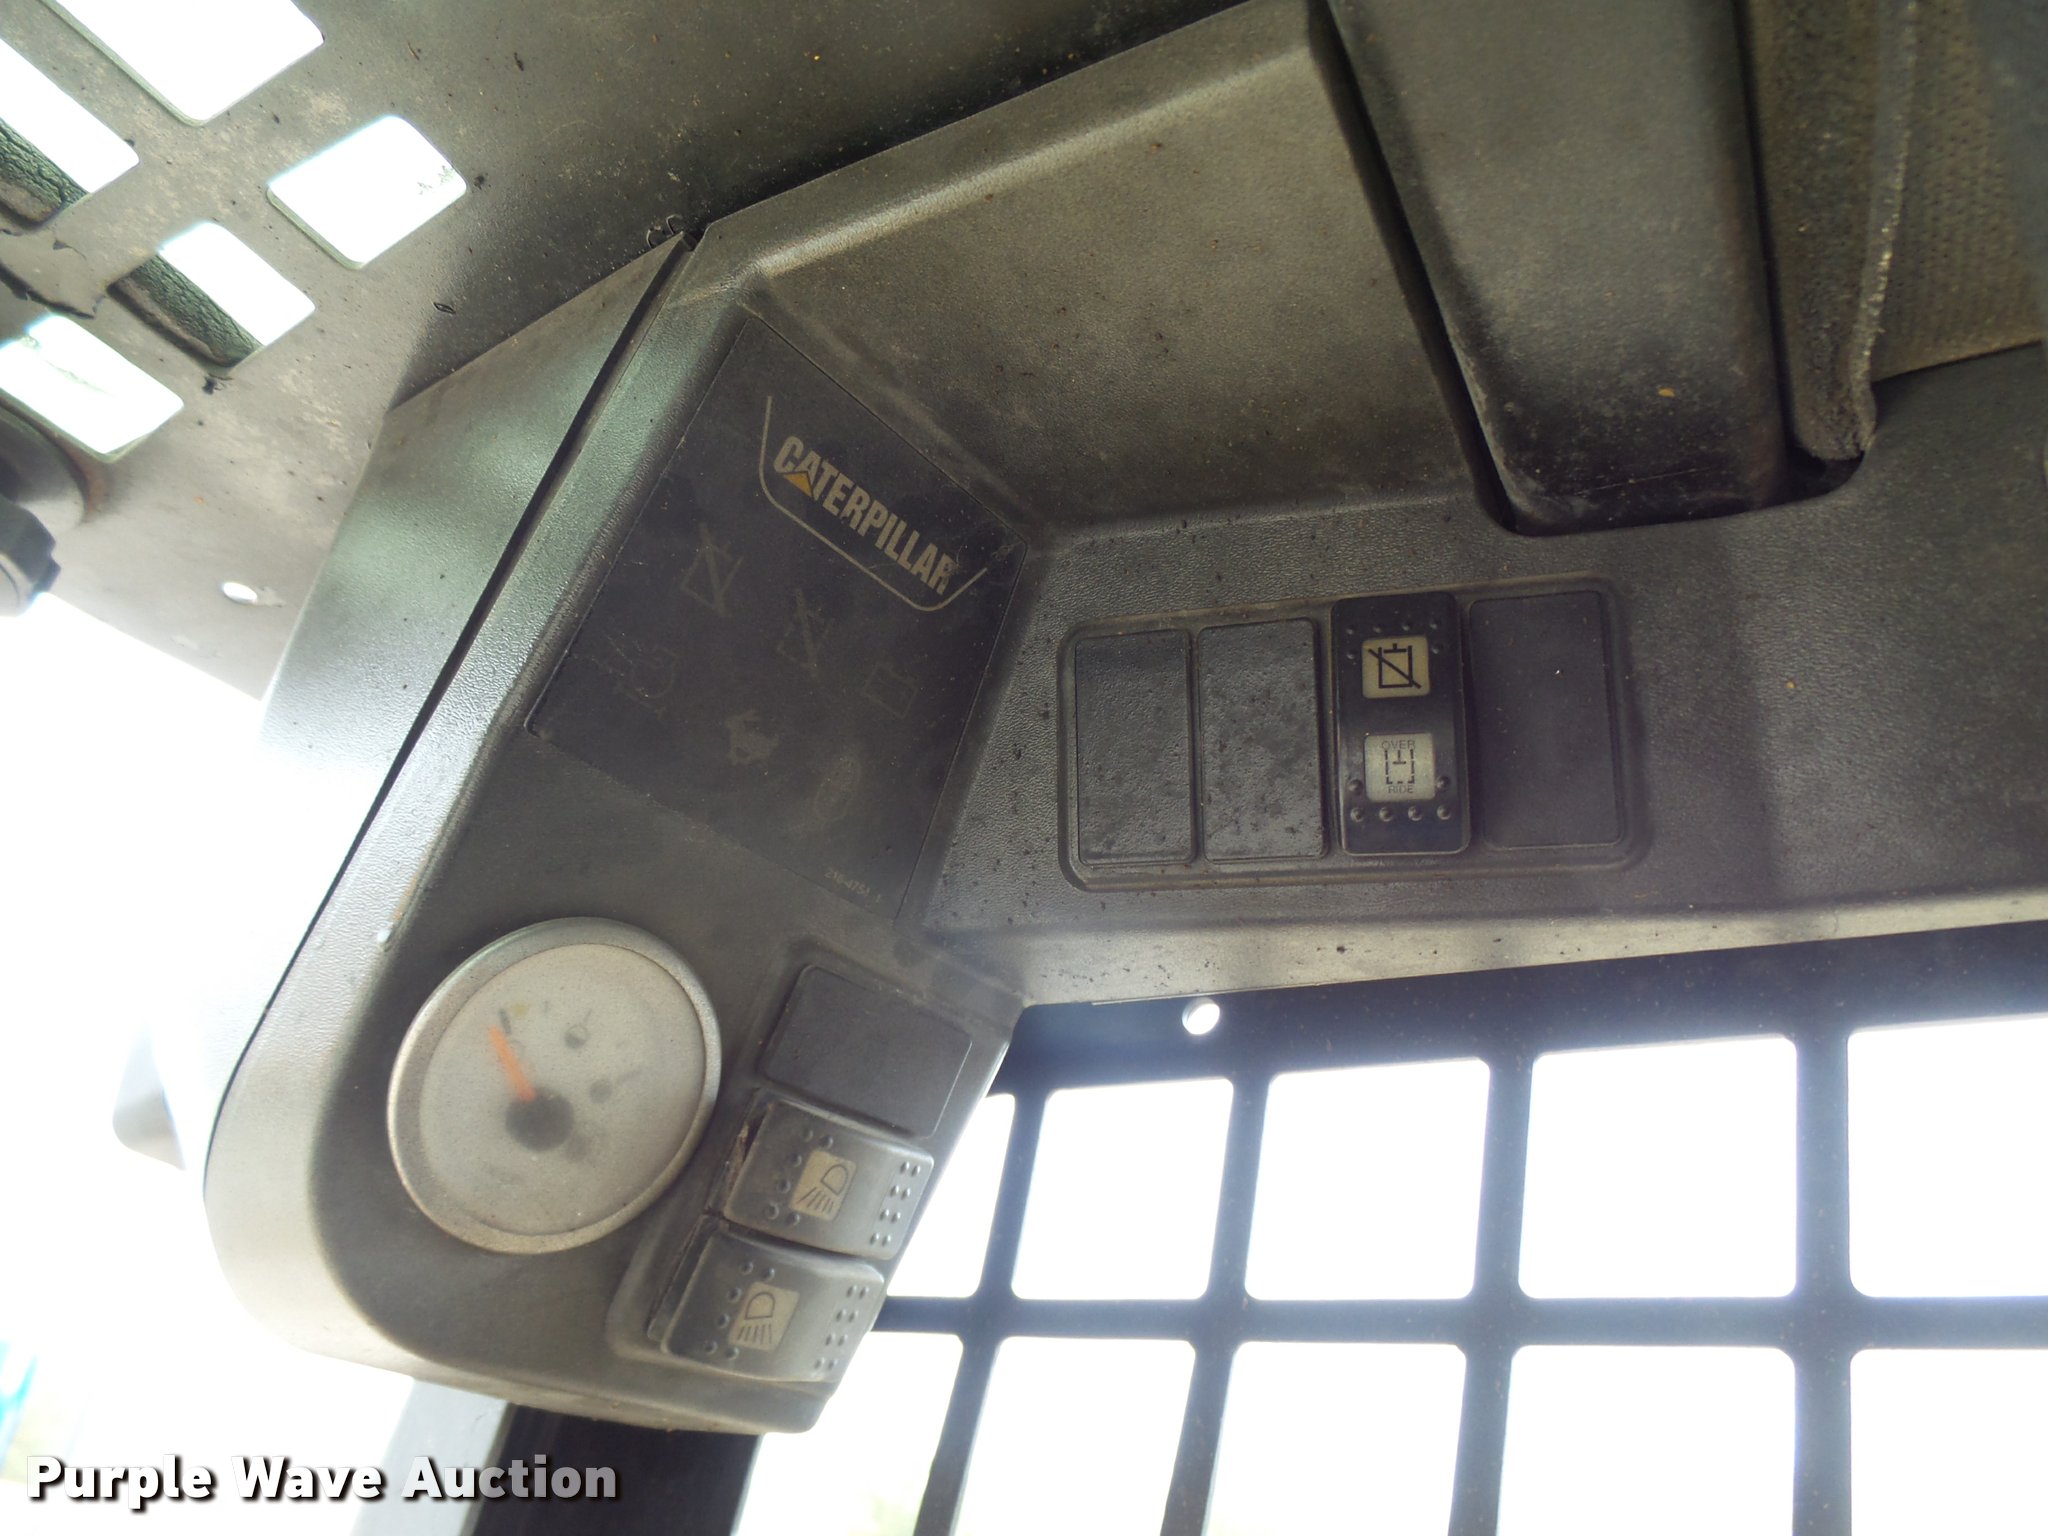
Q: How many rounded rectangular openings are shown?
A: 15